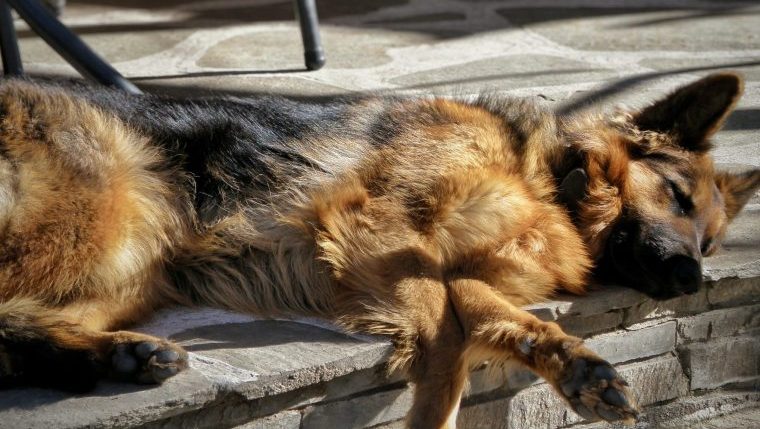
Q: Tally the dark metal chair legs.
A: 3